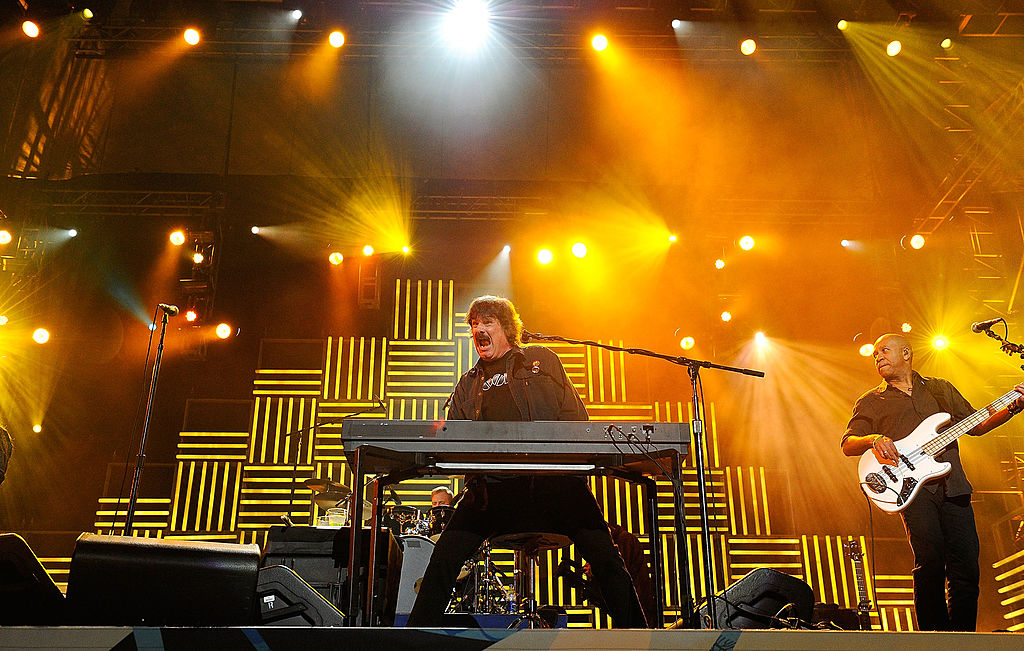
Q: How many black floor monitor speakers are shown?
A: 4